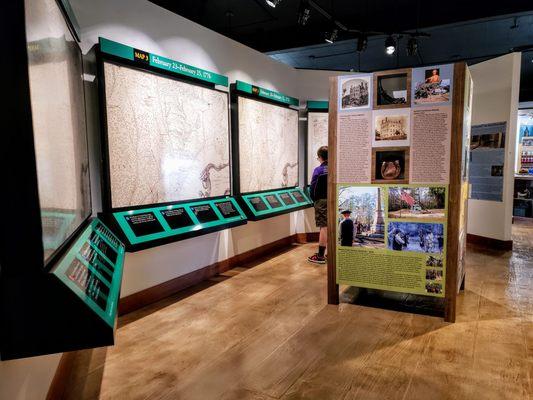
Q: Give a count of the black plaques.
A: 12